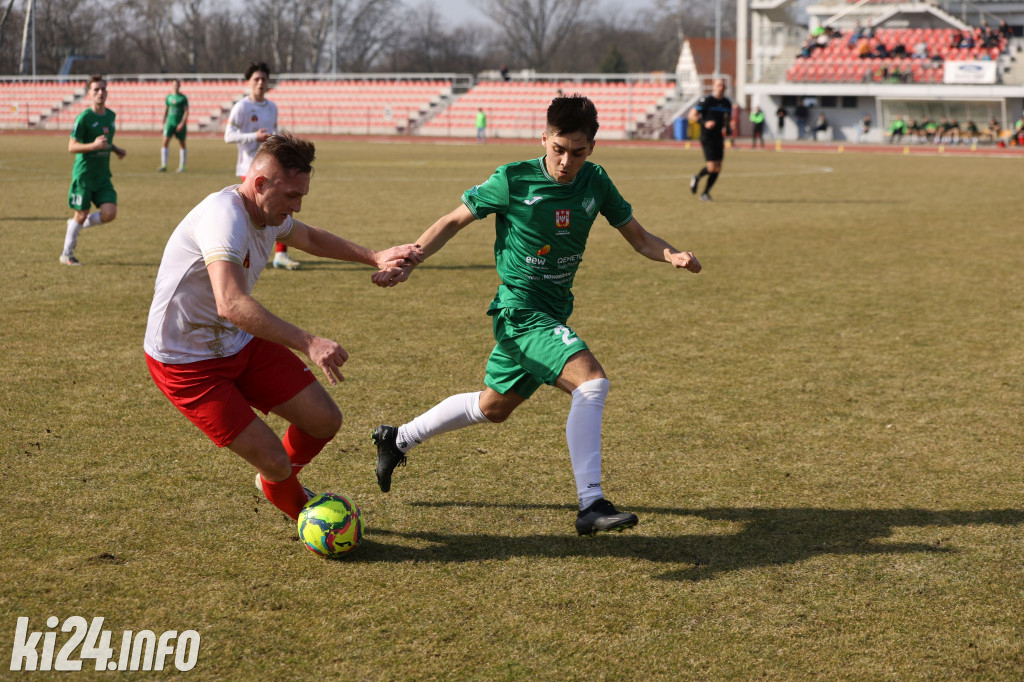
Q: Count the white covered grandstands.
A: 1